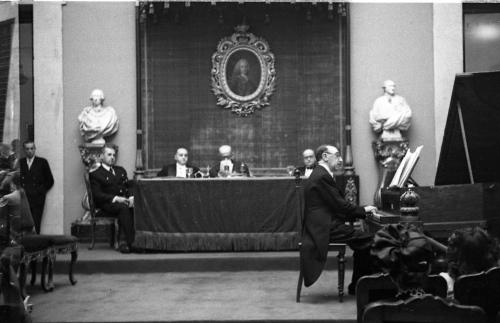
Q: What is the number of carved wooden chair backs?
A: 3